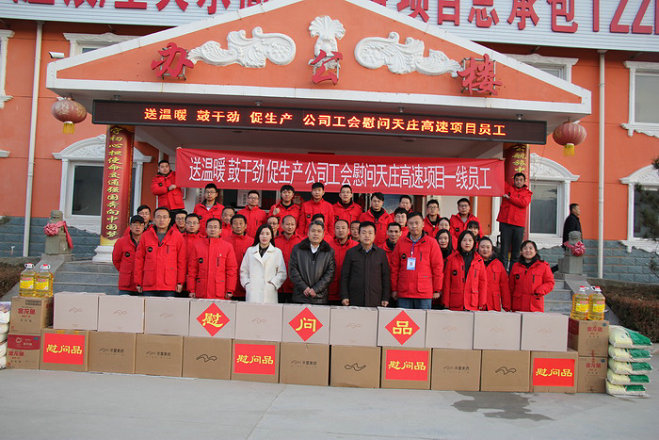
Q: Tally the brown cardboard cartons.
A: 15